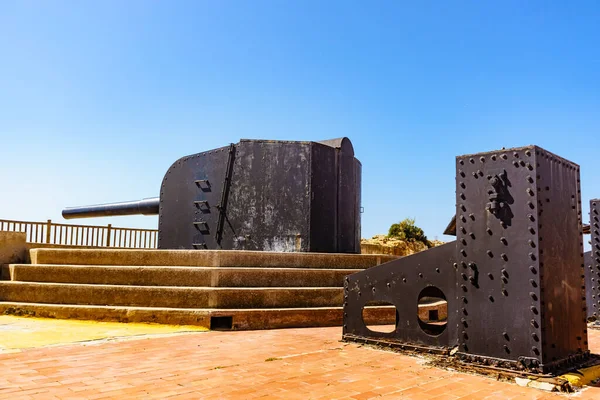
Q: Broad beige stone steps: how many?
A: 4